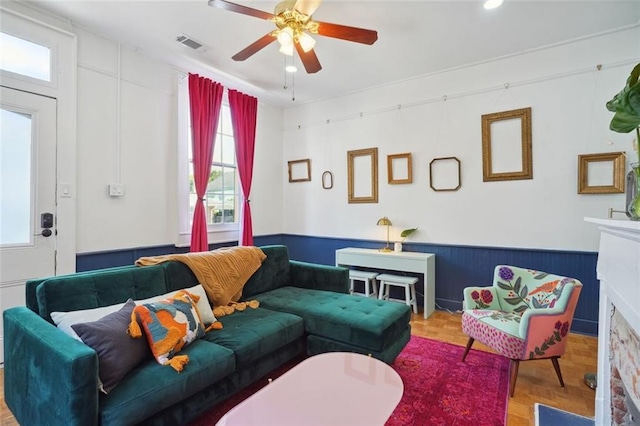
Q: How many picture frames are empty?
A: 7